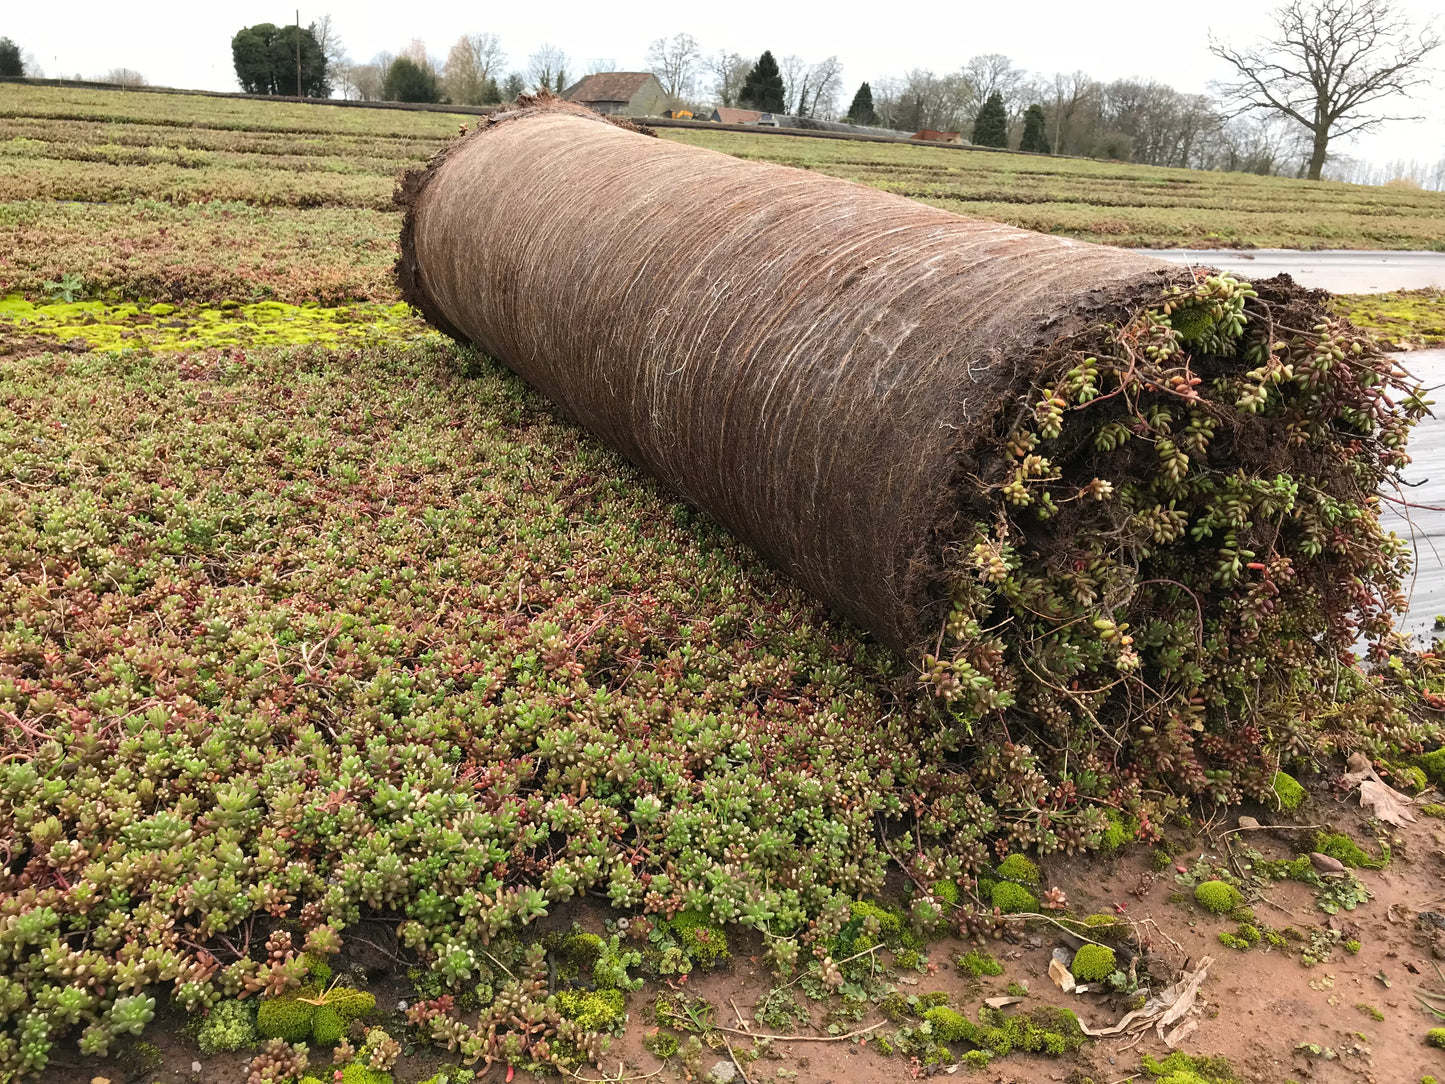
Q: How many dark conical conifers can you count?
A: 4